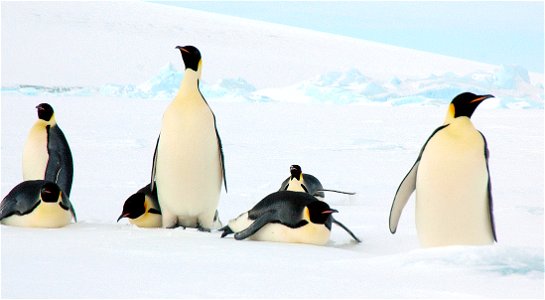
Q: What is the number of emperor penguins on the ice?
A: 7